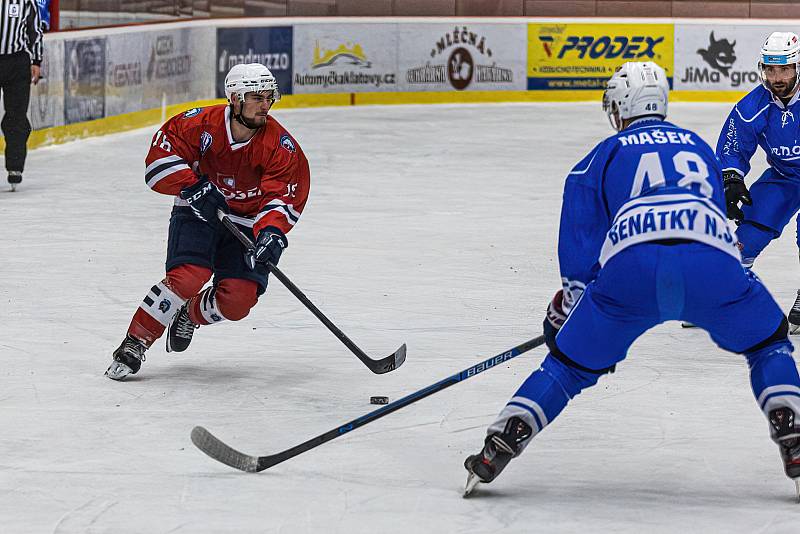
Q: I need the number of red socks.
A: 2